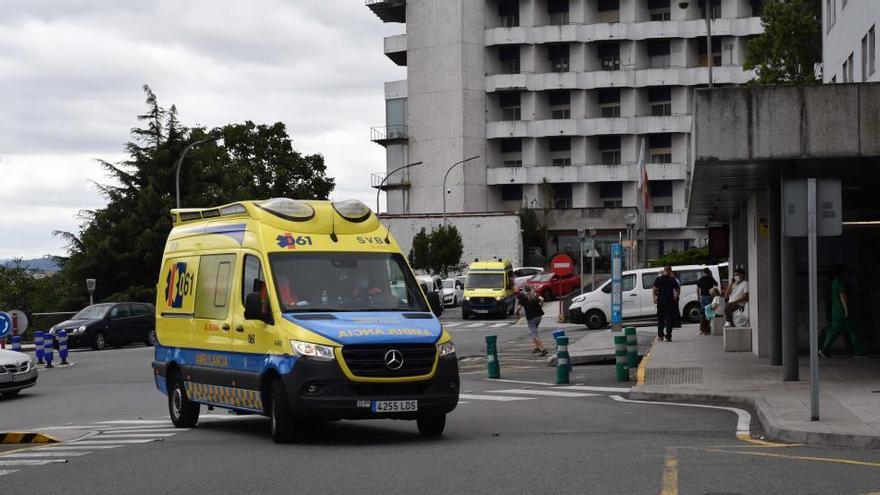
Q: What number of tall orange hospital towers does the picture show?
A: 0